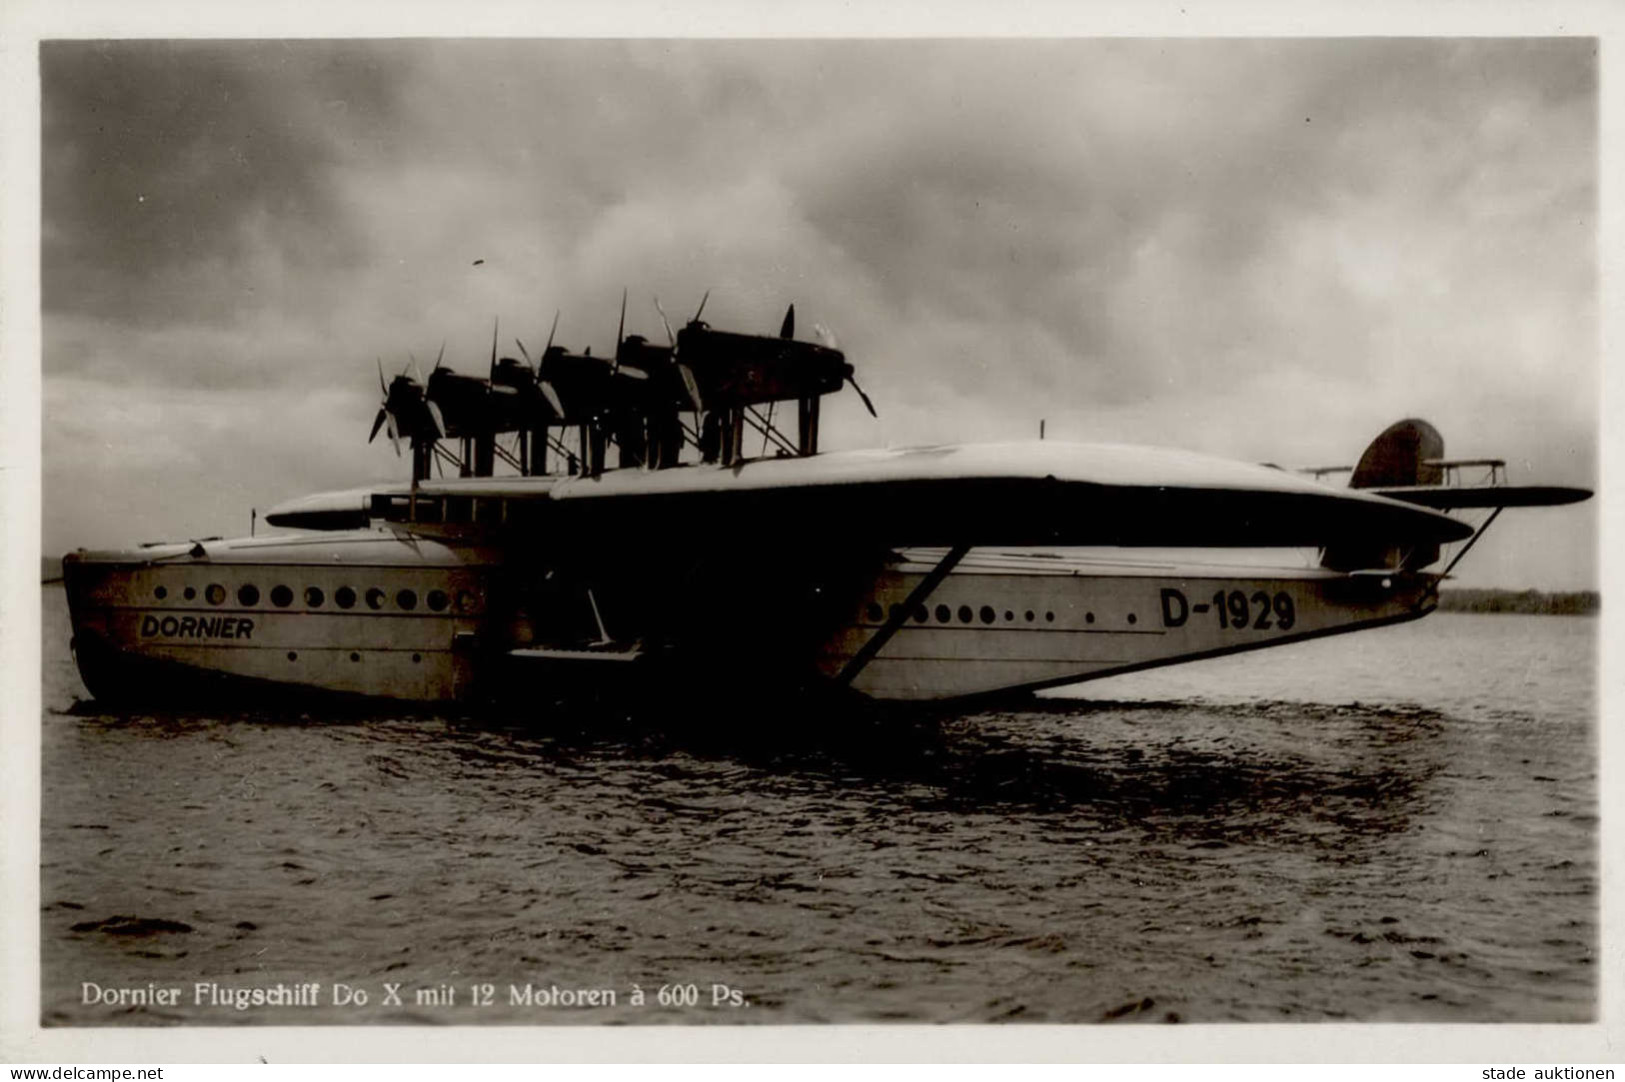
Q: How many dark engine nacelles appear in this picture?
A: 6